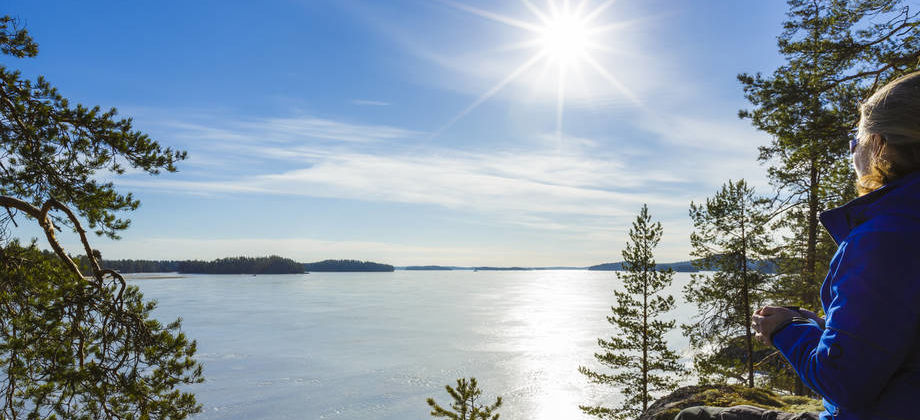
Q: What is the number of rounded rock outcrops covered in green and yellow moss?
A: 1